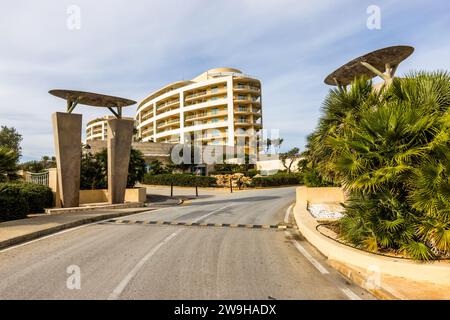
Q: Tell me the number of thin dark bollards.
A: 3